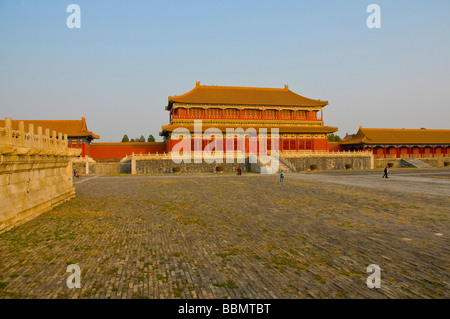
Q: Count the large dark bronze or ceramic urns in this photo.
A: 6